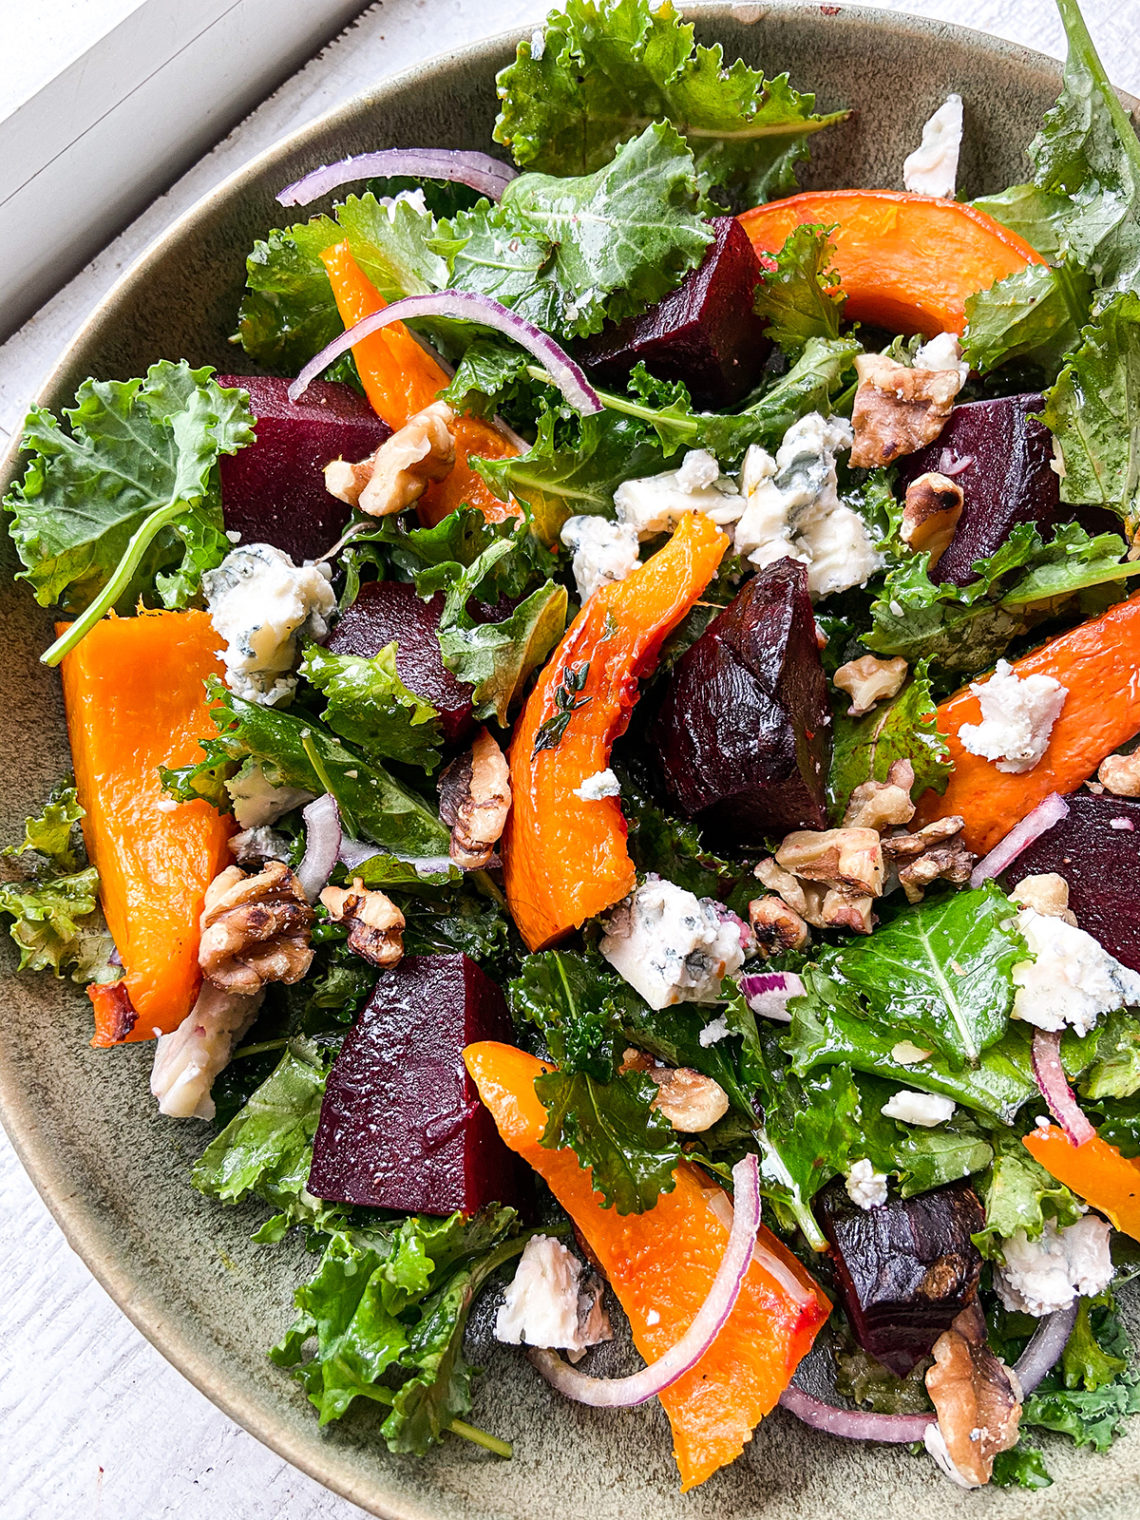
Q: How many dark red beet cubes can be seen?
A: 8